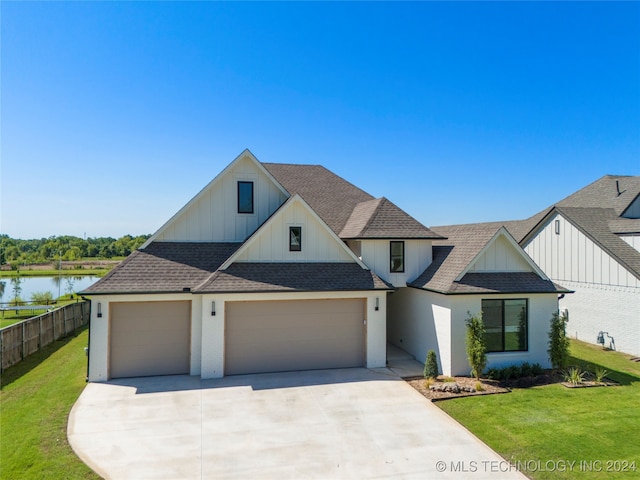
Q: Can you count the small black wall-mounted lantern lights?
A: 3